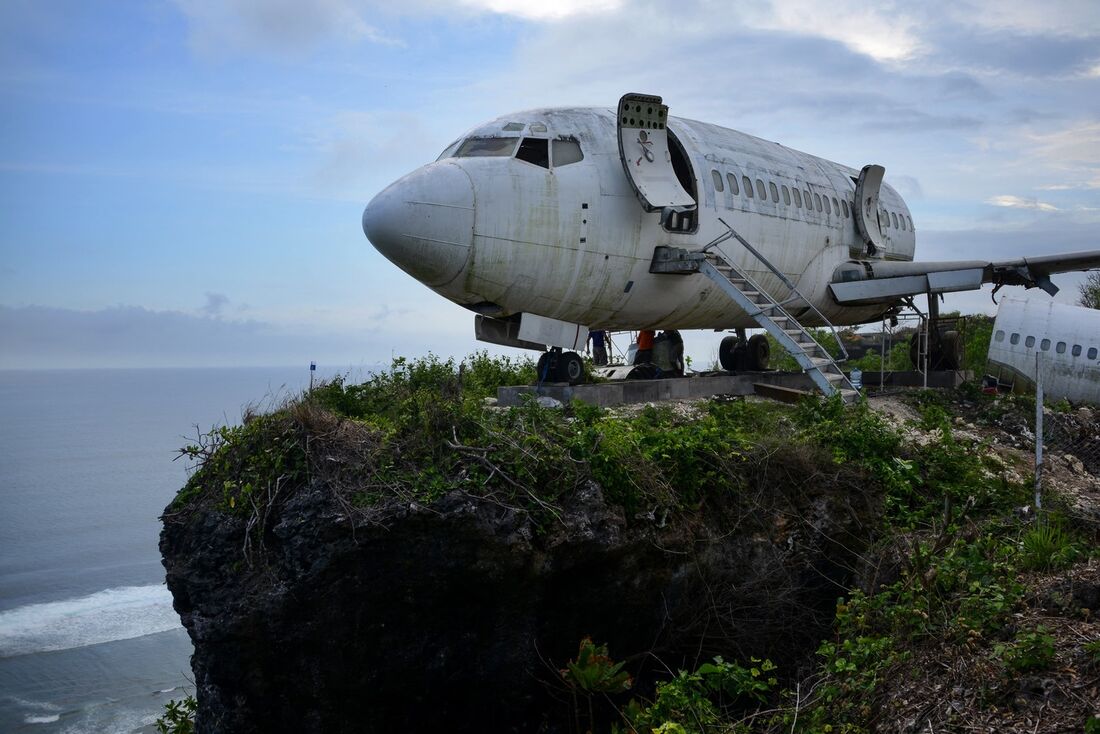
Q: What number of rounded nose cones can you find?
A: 1